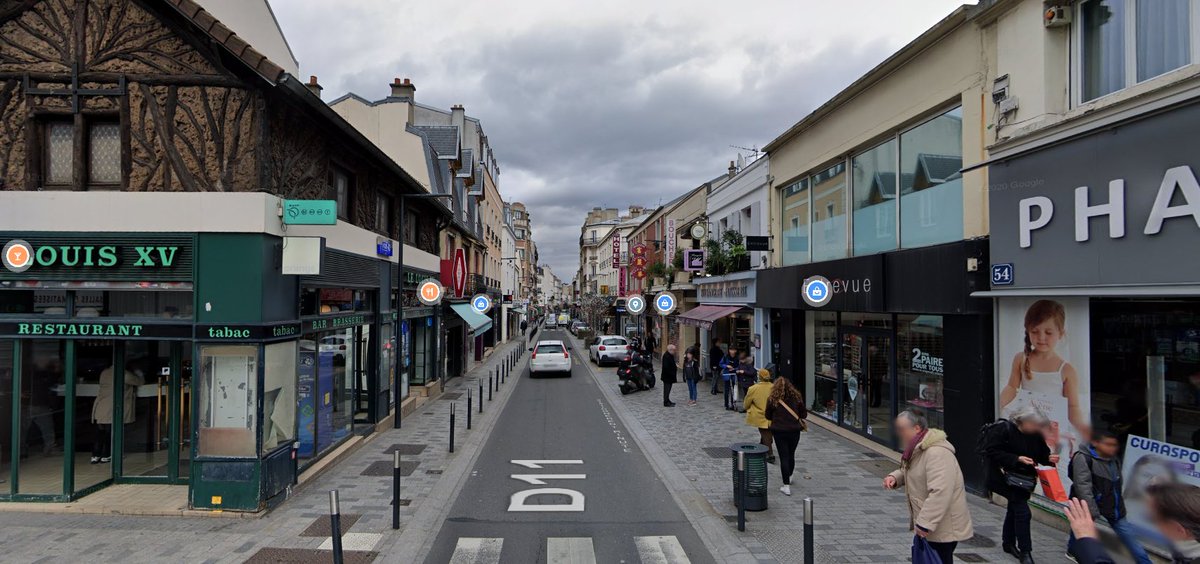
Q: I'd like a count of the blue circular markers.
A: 3